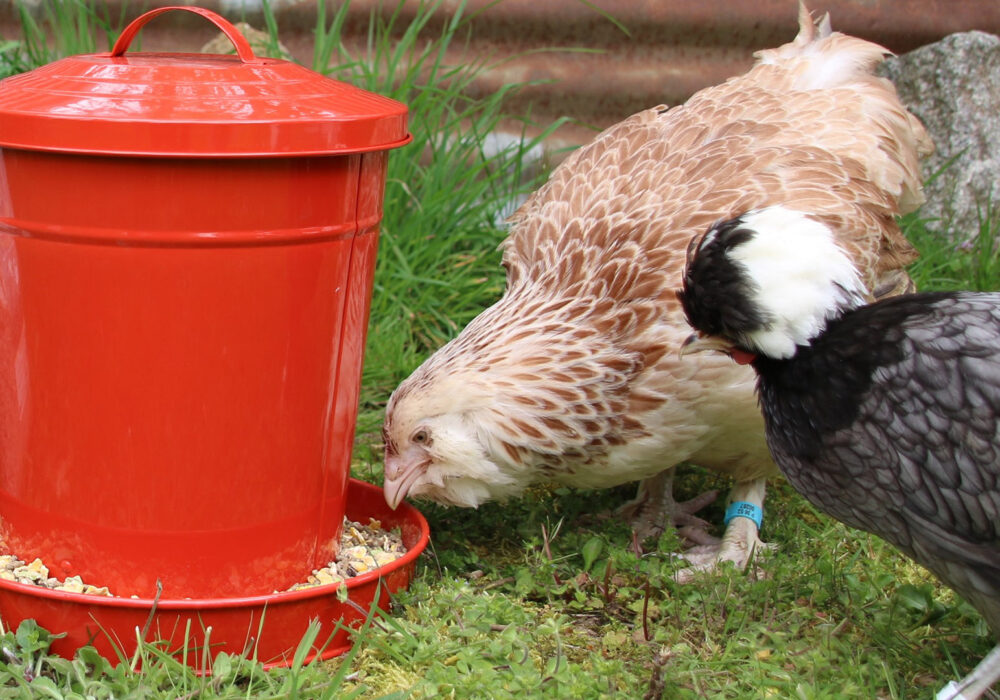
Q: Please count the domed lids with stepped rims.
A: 1